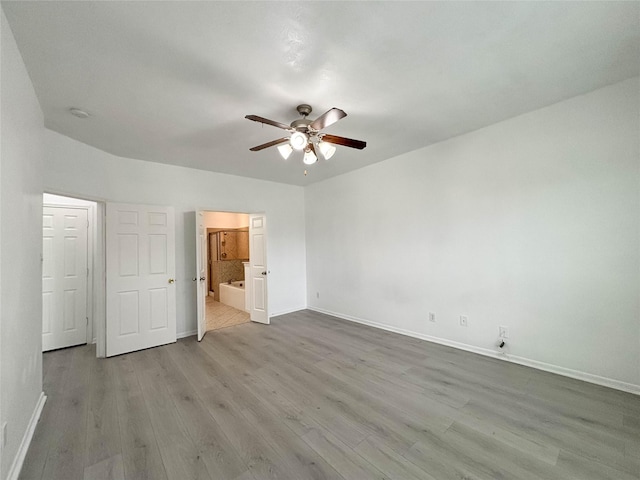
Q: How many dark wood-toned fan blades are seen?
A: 5